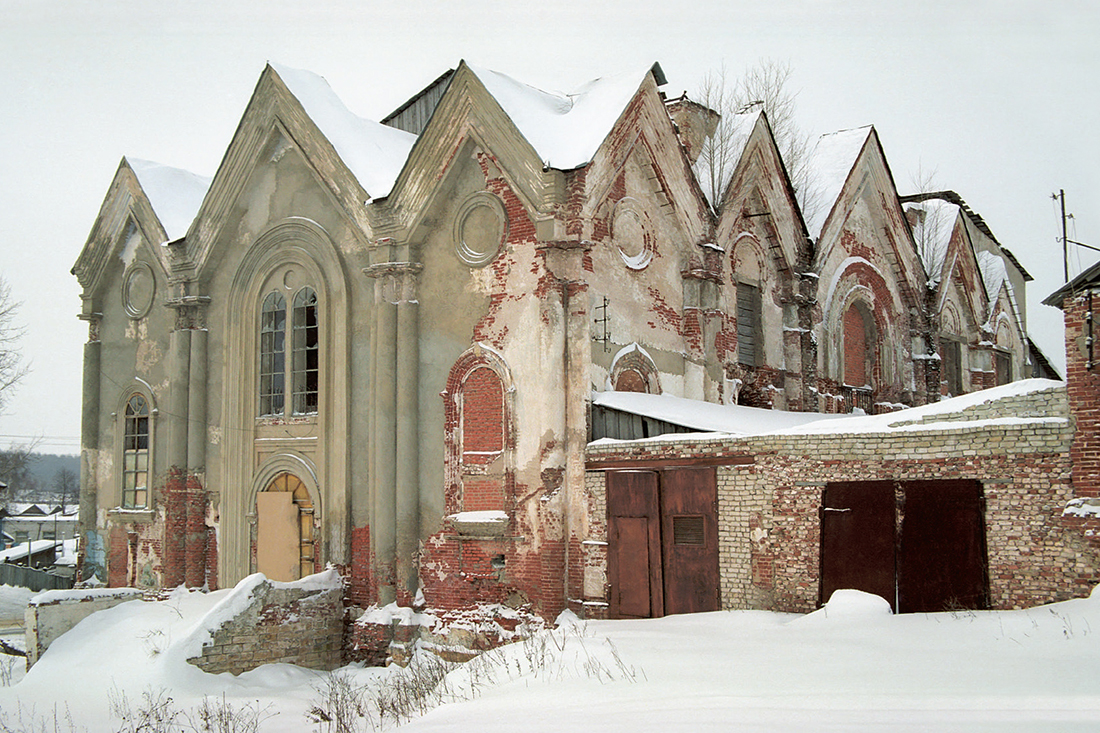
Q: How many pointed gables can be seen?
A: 8